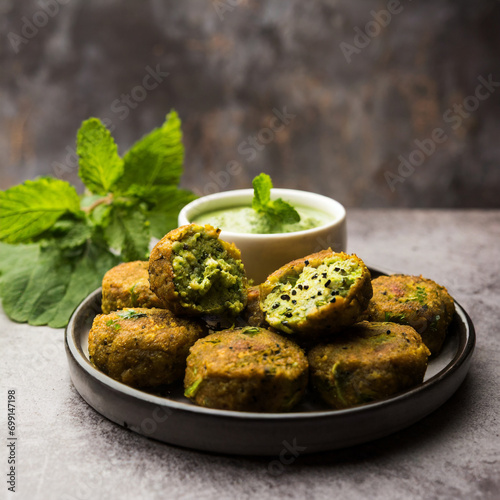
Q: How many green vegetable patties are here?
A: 7